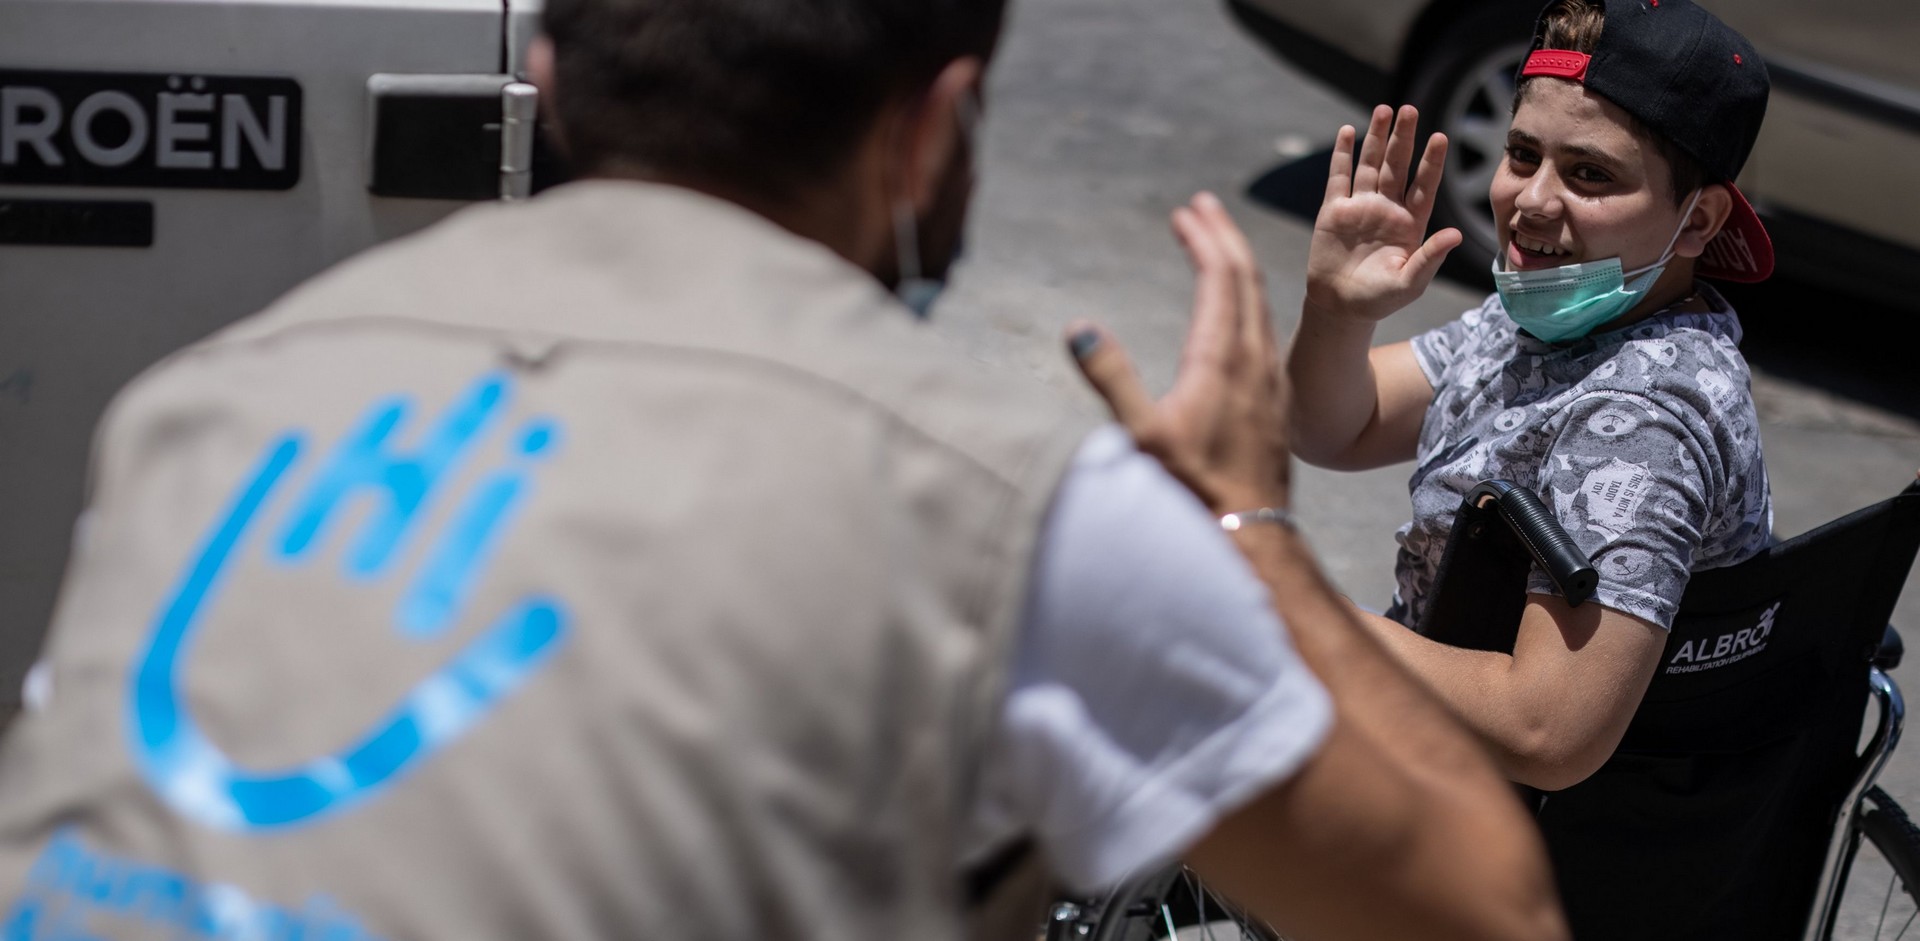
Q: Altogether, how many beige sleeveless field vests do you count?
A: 1